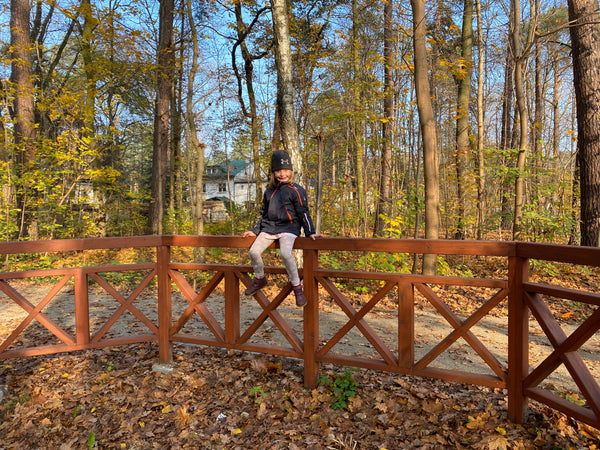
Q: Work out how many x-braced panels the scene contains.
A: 7